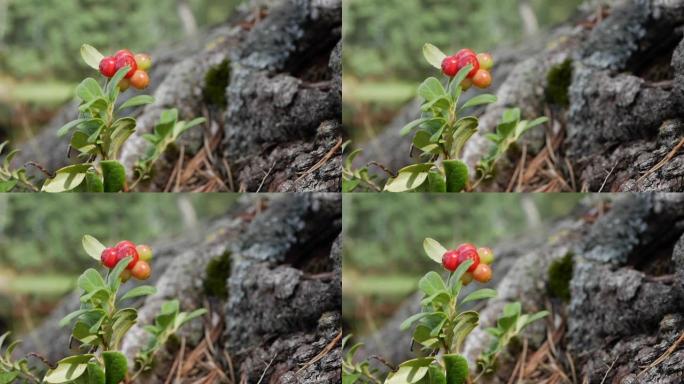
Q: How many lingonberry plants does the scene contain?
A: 4